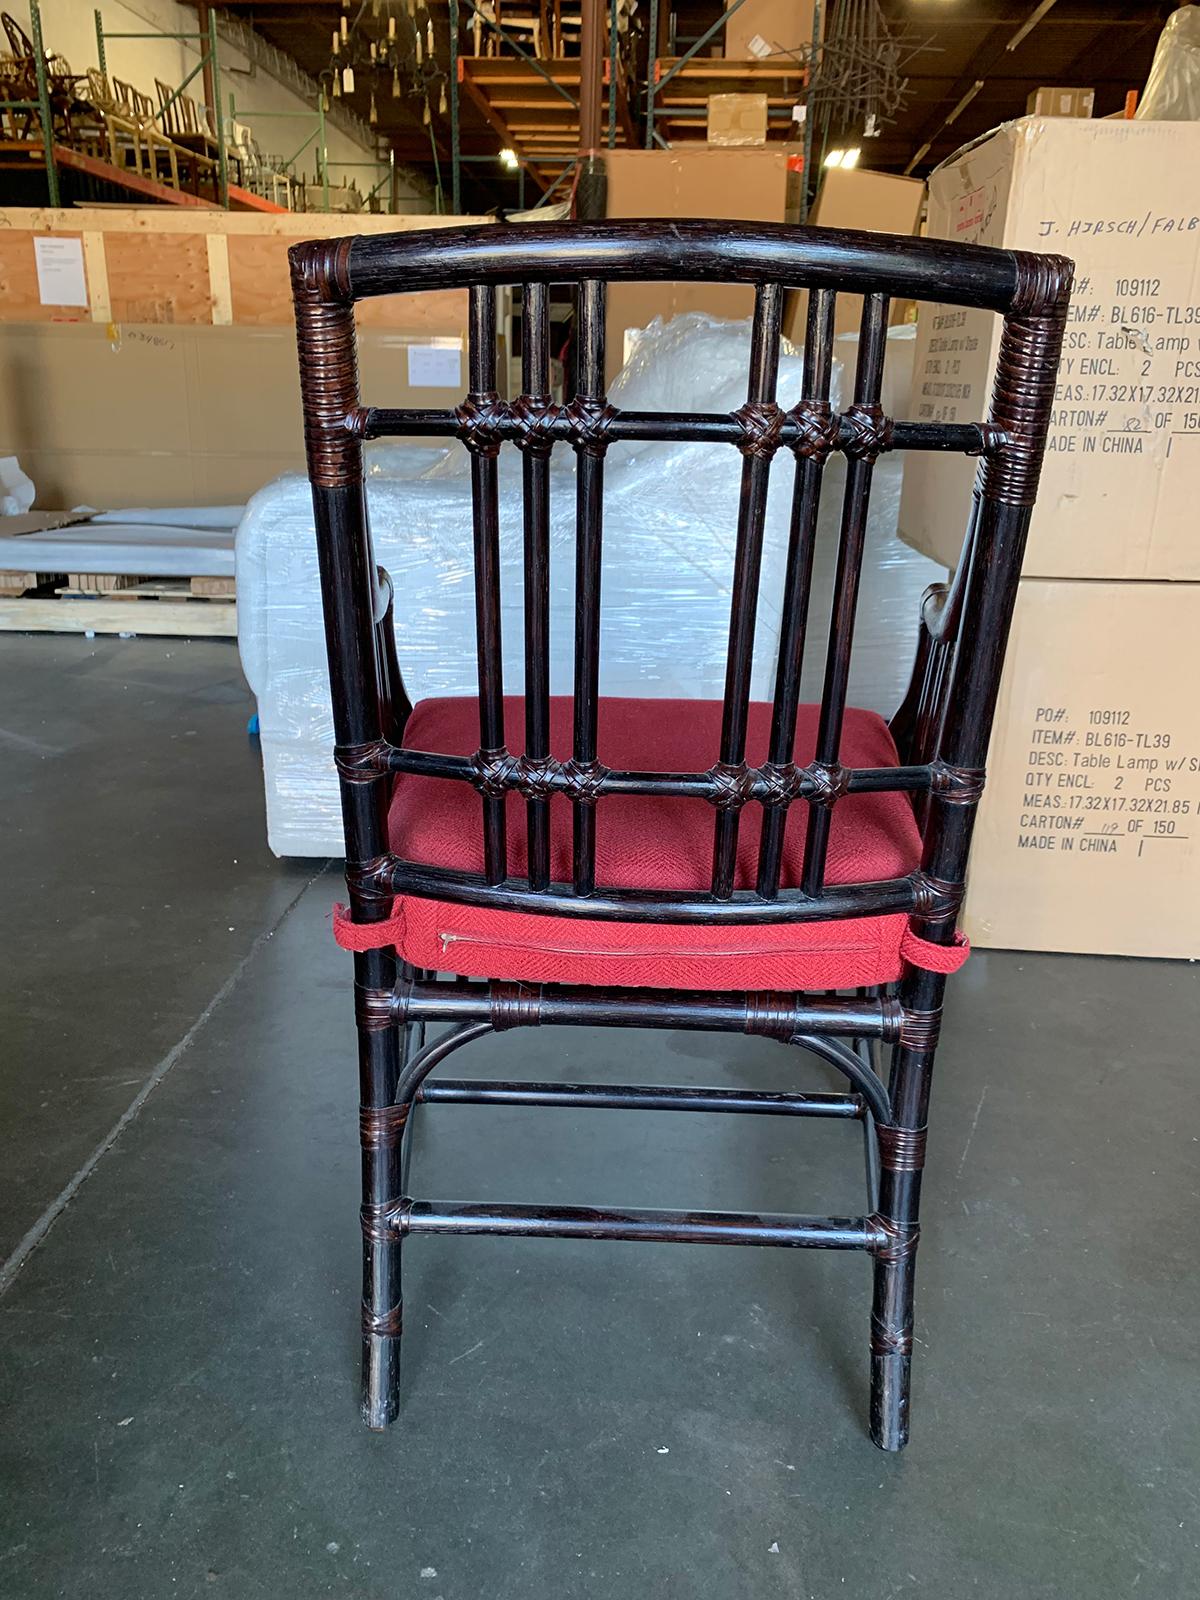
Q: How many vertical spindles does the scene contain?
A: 6